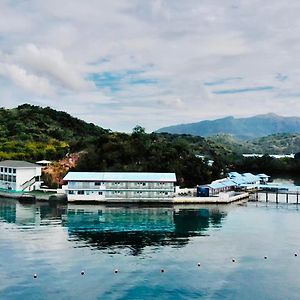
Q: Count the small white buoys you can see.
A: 8